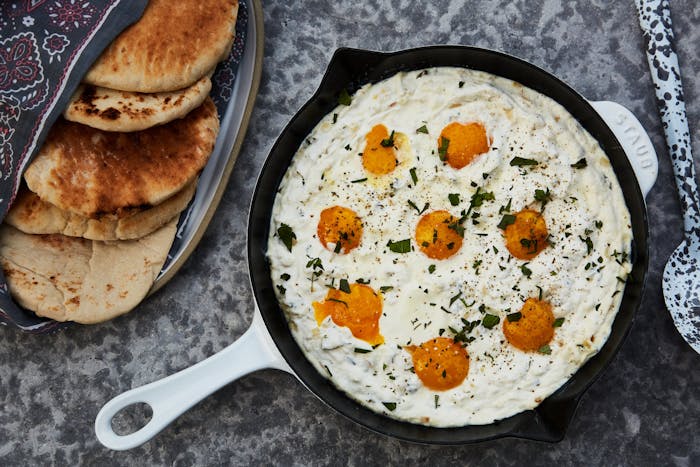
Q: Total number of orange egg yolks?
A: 8